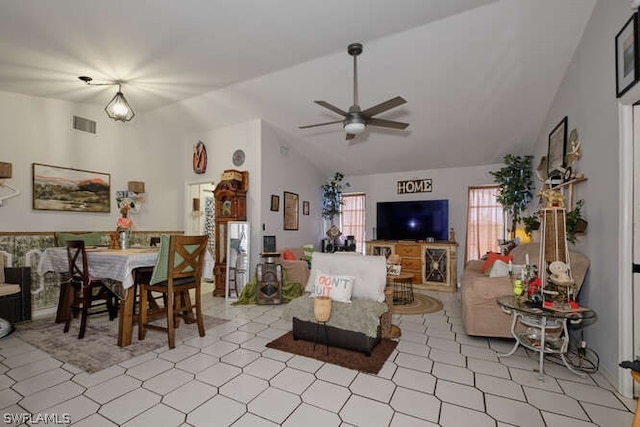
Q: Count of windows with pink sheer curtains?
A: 2